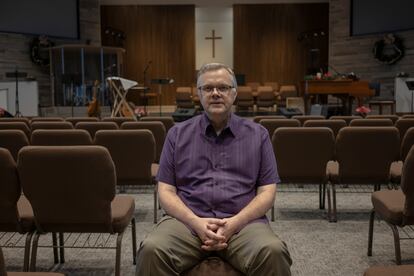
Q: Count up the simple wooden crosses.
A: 1